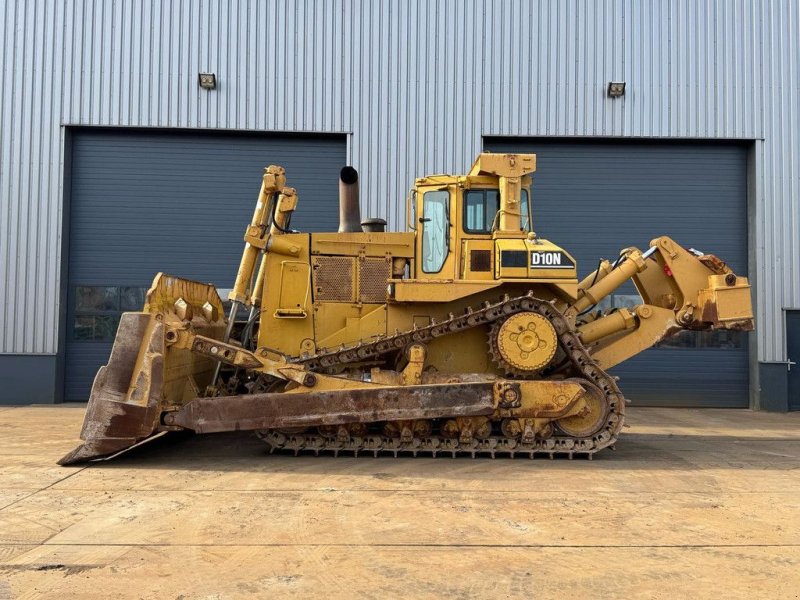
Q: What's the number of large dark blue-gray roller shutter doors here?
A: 2